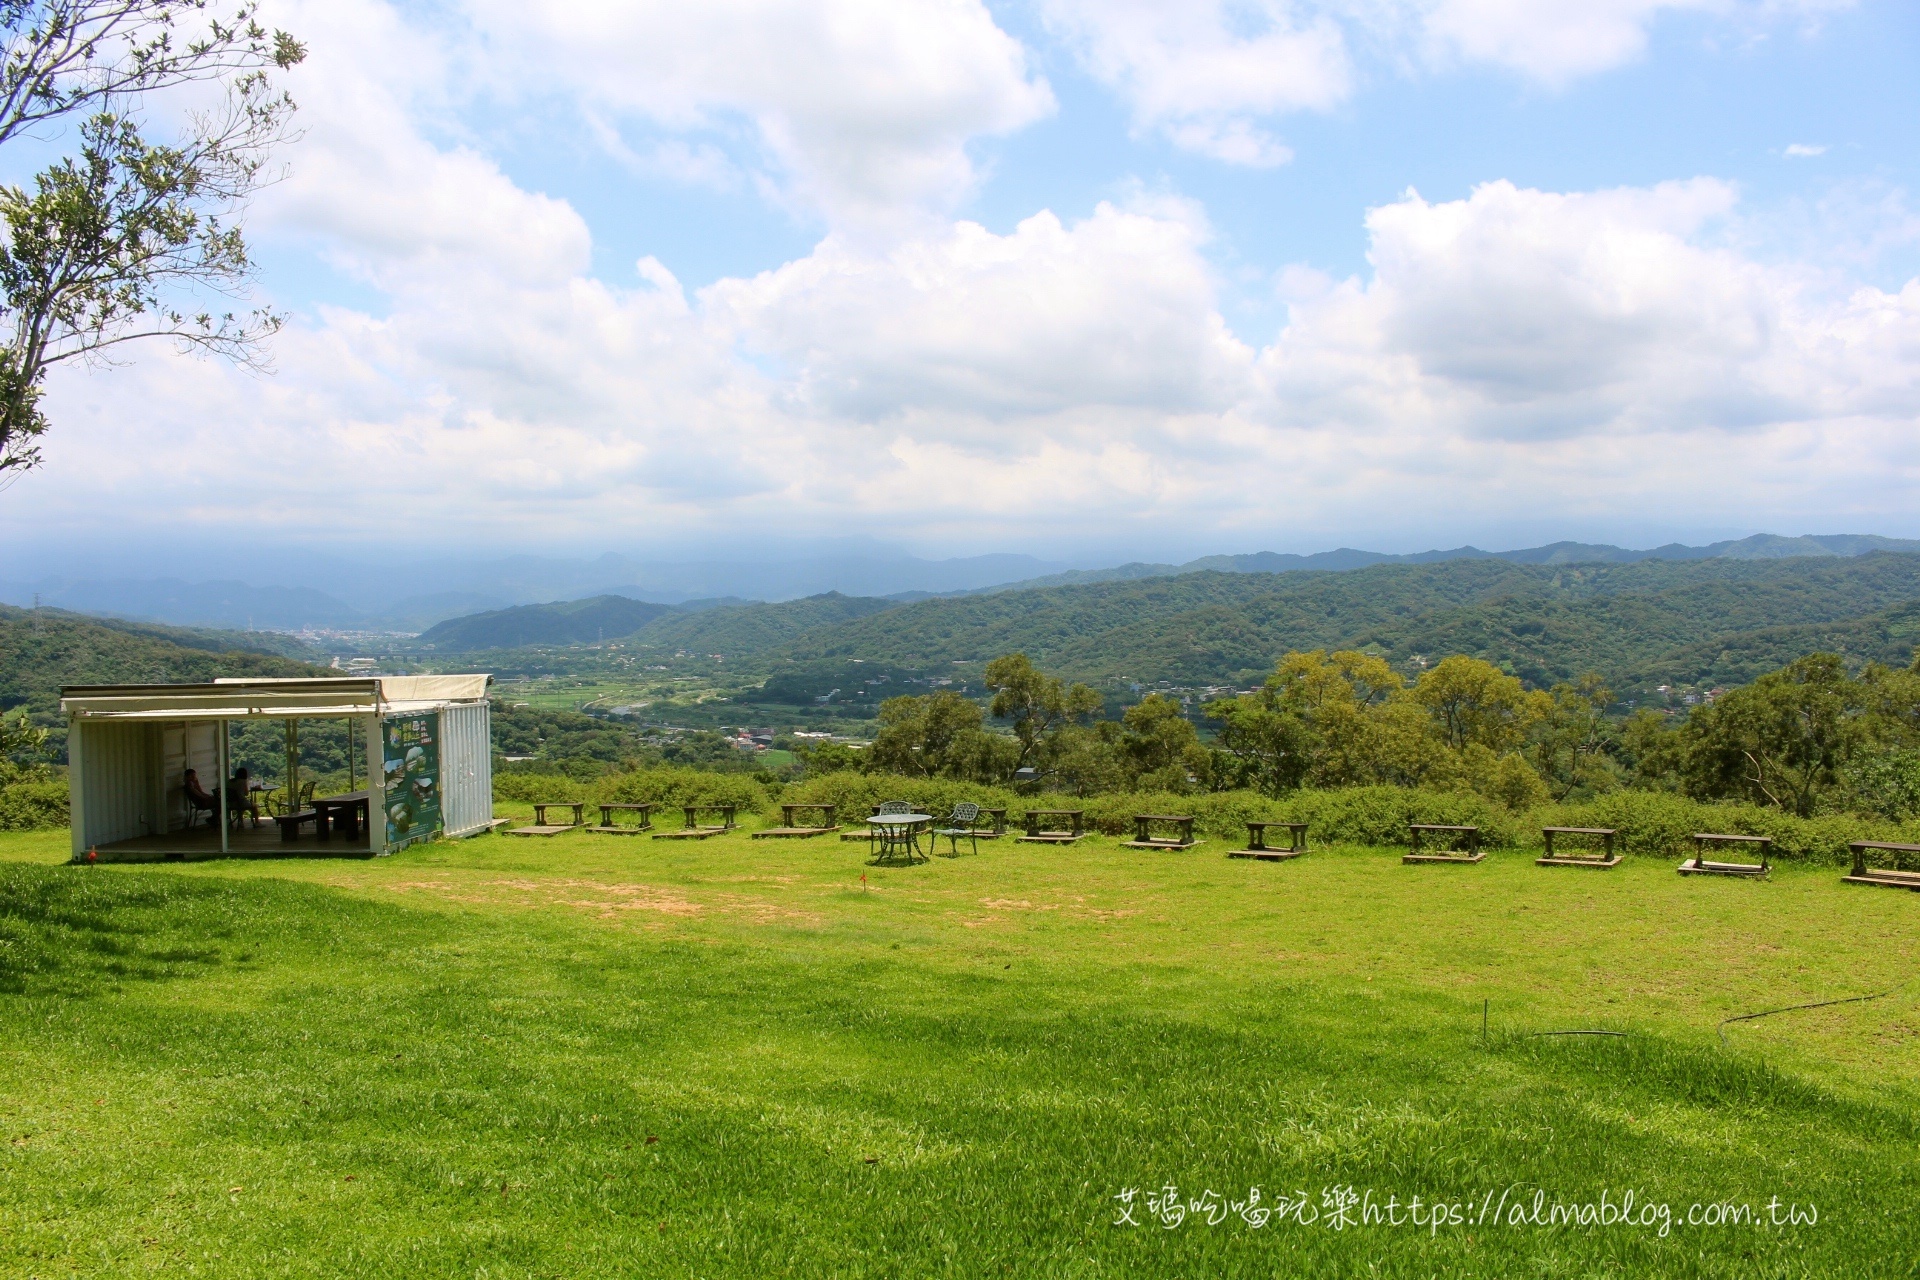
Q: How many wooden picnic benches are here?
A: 13